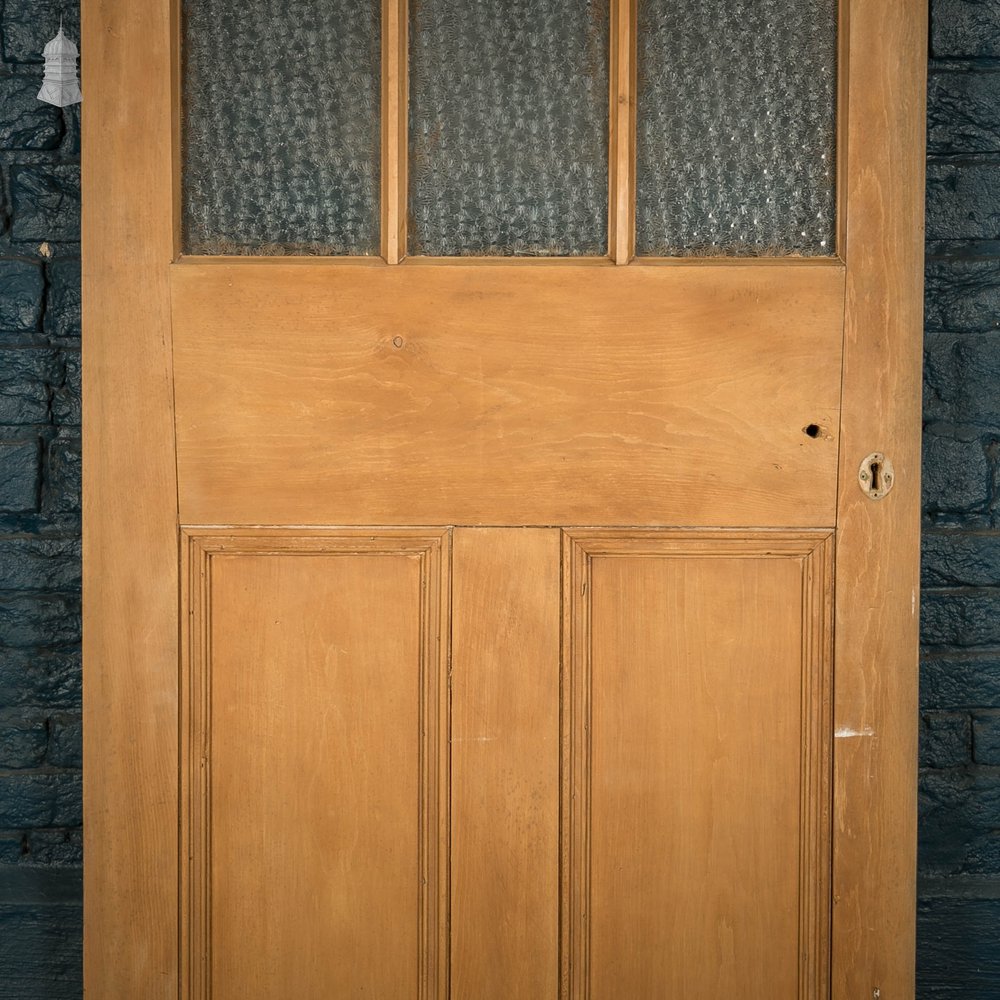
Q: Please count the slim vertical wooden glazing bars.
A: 2